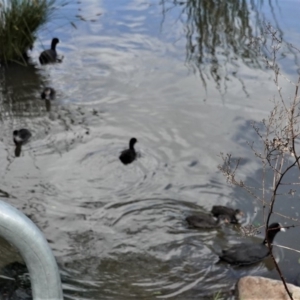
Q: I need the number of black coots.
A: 7